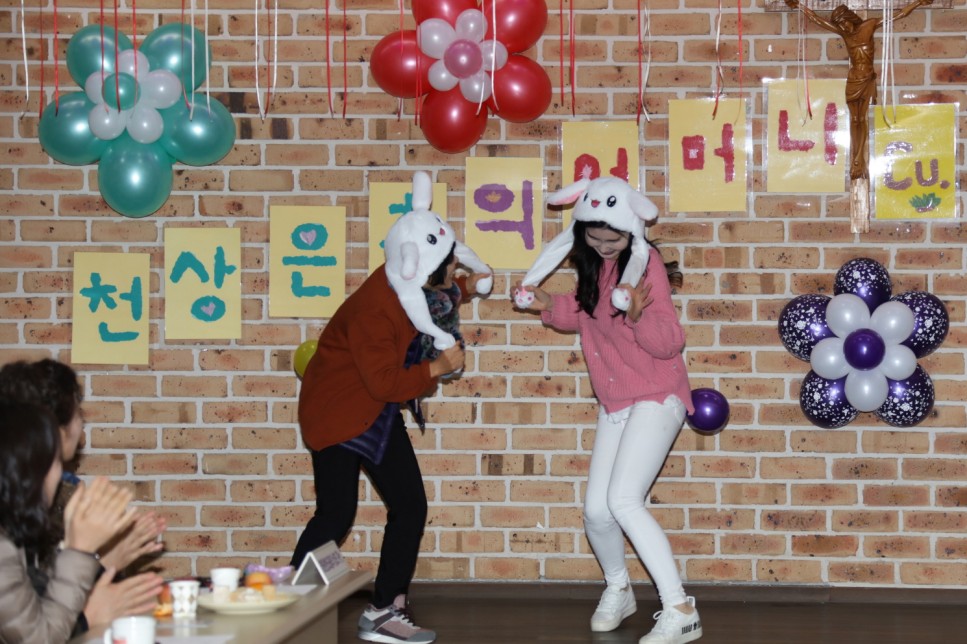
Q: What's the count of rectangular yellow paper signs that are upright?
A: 9